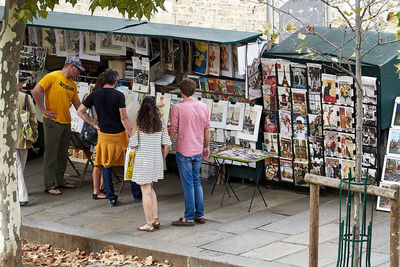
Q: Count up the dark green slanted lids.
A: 3